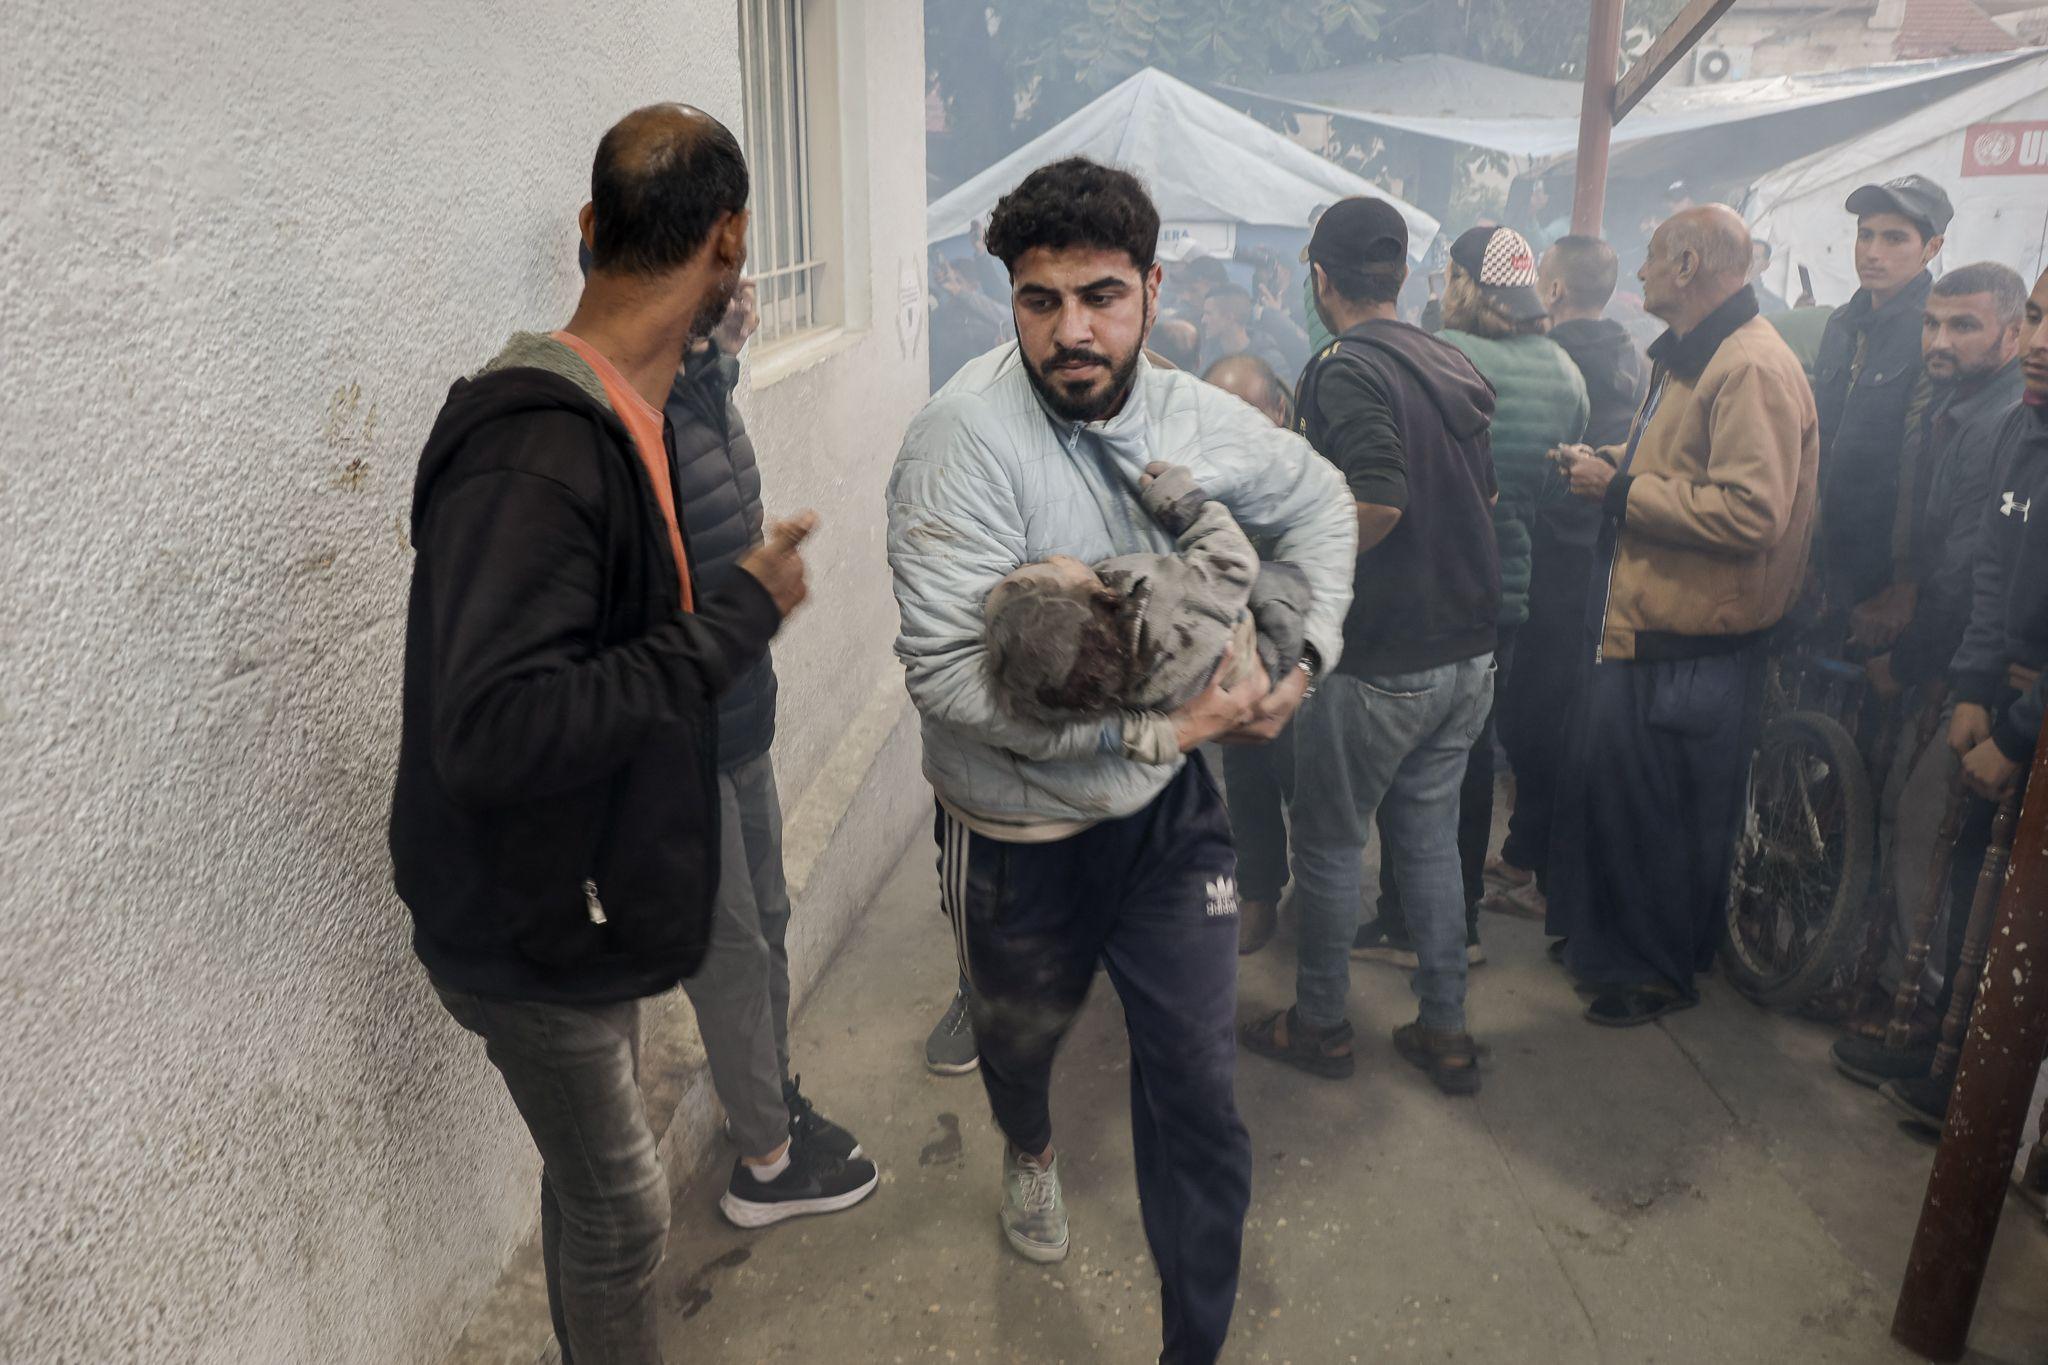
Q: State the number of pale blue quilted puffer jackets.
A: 1